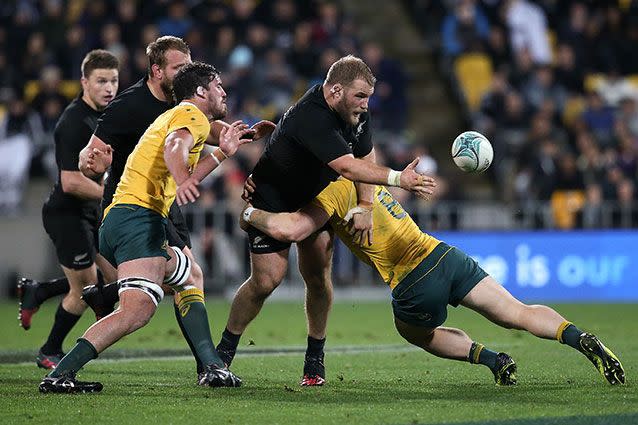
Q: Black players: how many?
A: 3